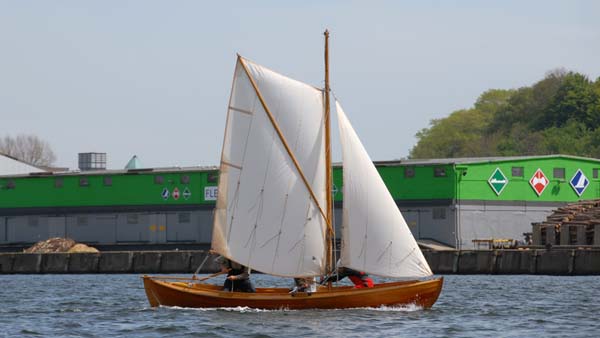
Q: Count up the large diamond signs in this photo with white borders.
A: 3